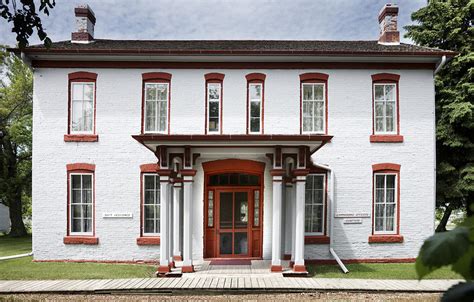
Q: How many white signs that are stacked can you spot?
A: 2